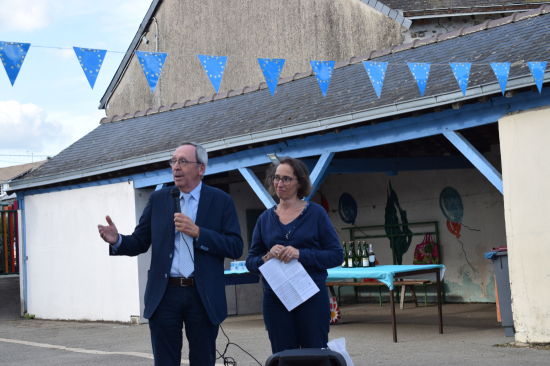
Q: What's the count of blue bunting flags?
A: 11